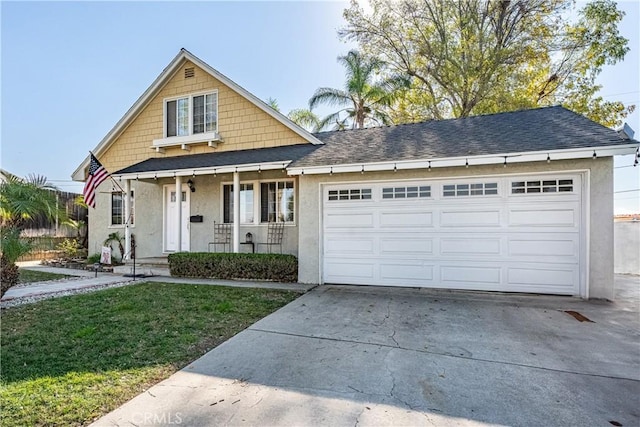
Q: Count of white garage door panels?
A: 12